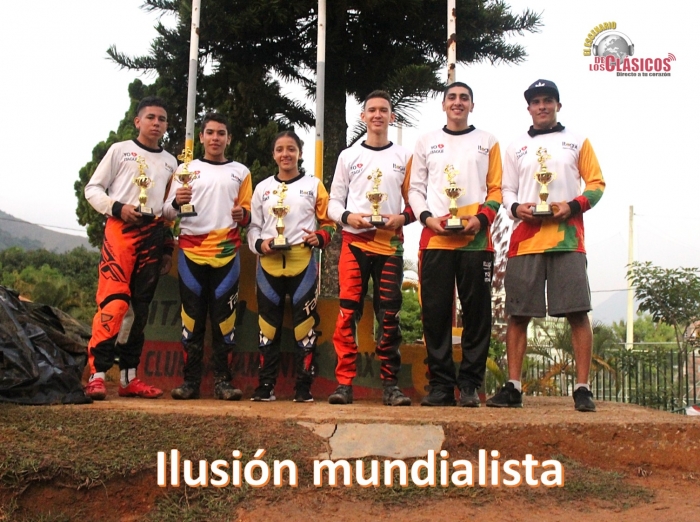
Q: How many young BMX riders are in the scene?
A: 6